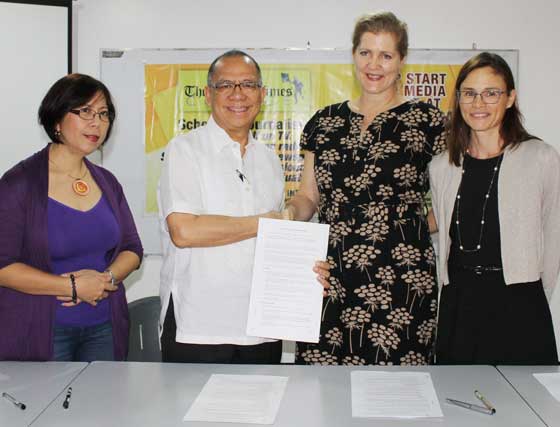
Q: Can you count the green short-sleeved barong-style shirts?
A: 0